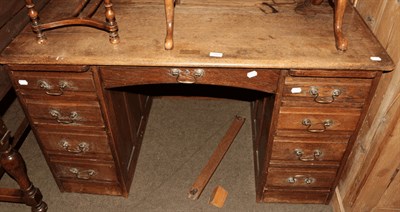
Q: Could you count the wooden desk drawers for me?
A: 9